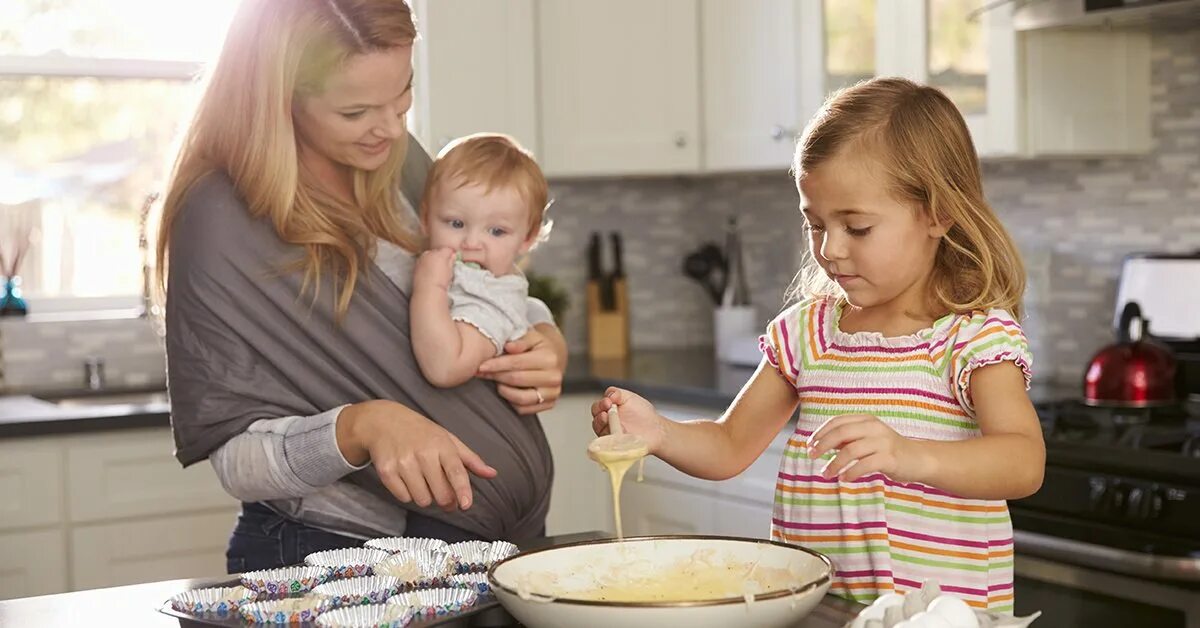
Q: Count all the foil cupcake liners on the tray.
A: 11